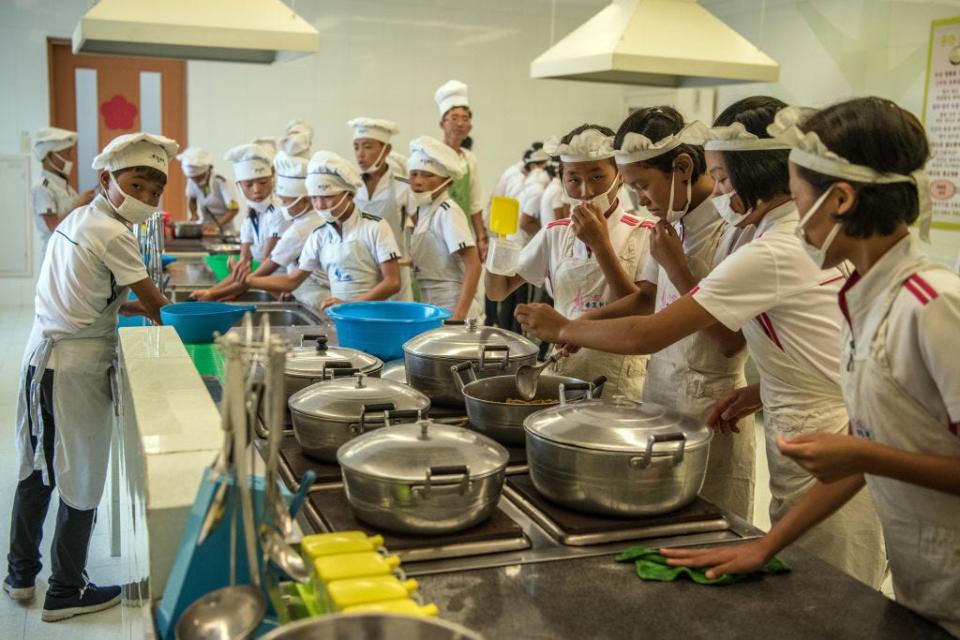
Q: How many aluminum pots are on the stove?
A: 6